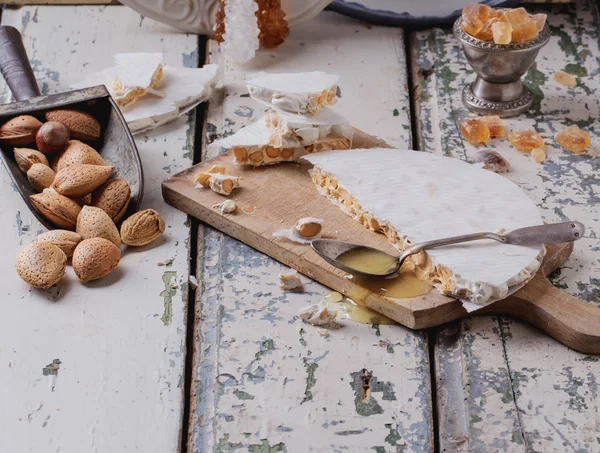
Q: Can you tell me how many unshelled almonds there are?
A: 13